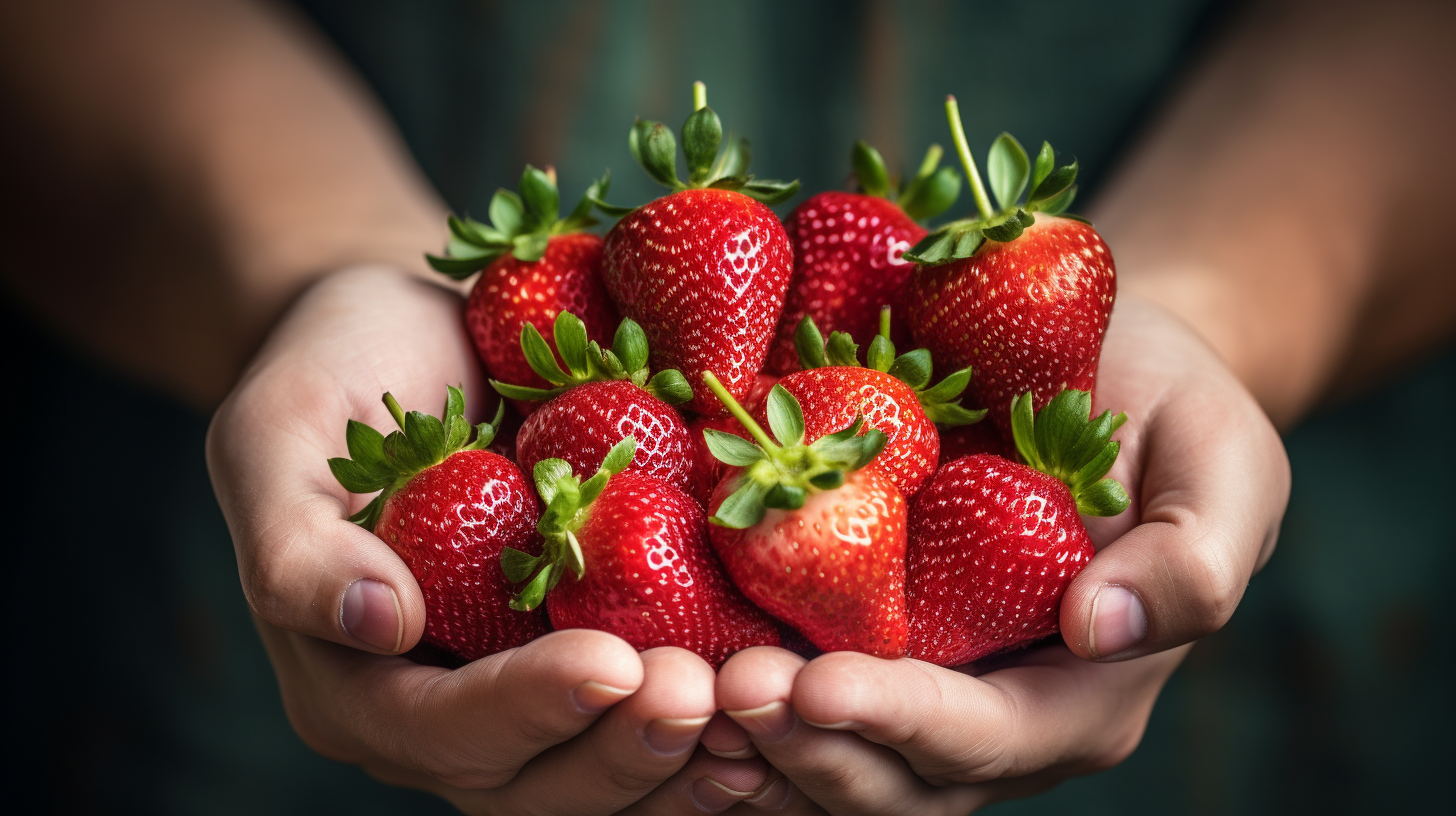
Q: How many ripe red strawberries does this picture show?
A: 10